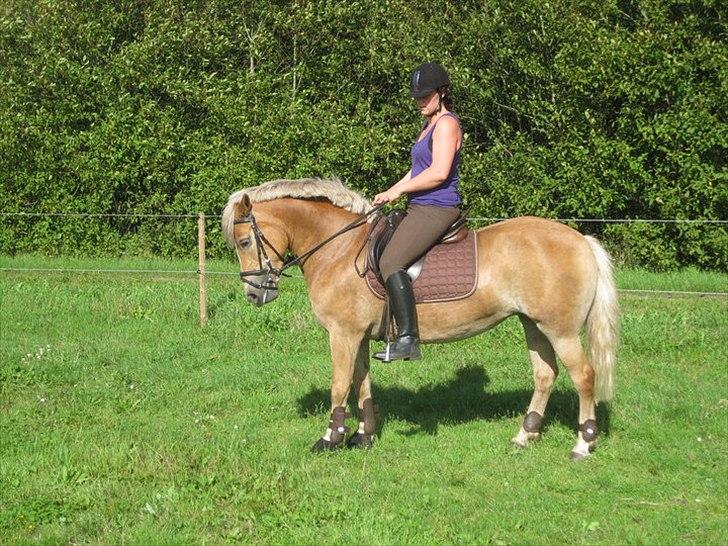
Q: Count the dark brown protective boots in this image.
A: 4